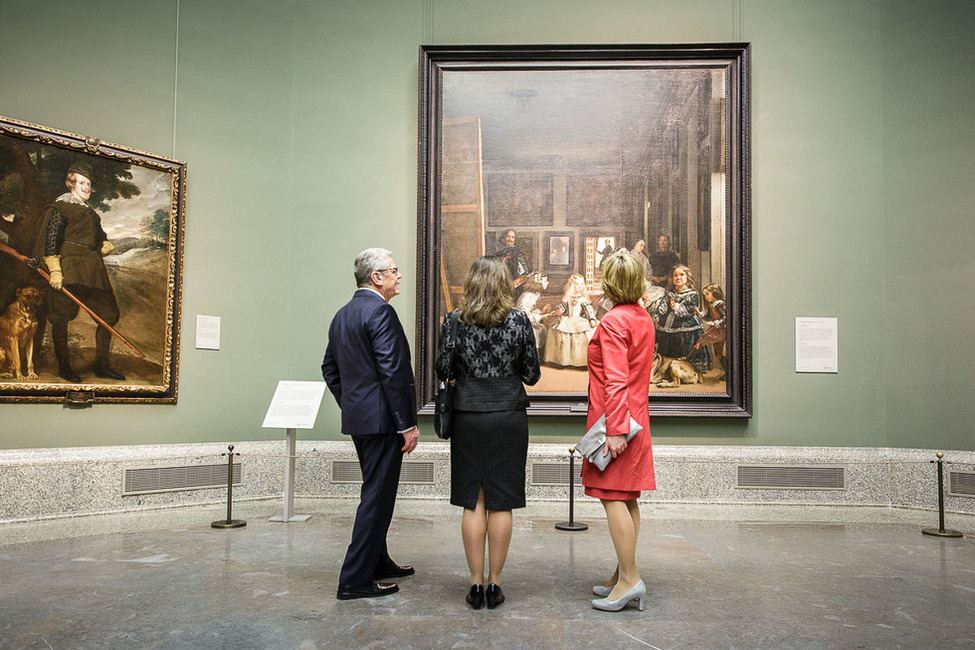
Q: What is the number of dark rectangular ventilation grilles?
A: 5